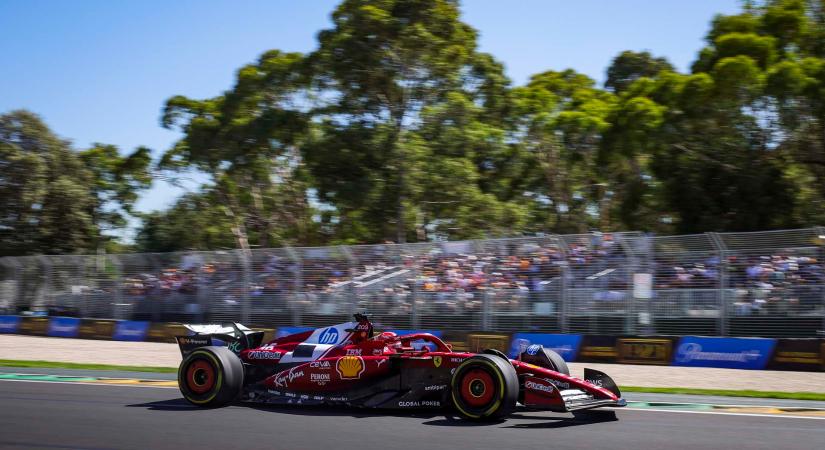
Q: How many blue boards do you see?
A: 7